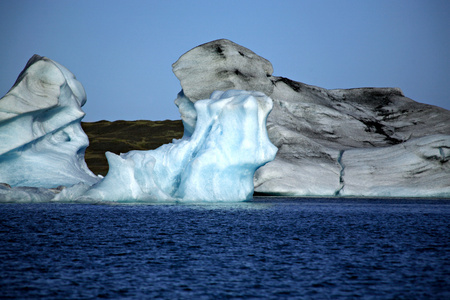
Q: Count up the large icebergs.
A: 3